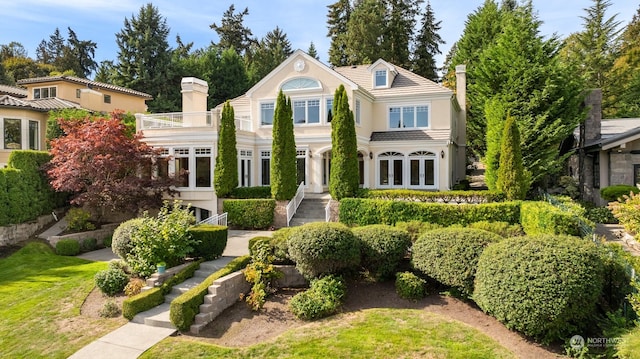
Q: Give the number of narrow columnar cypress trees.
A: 4